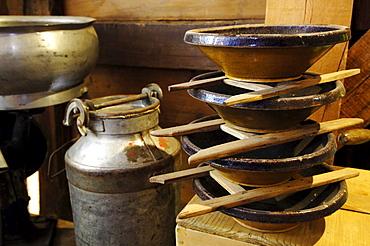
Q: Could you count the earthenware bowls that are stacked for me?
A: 4